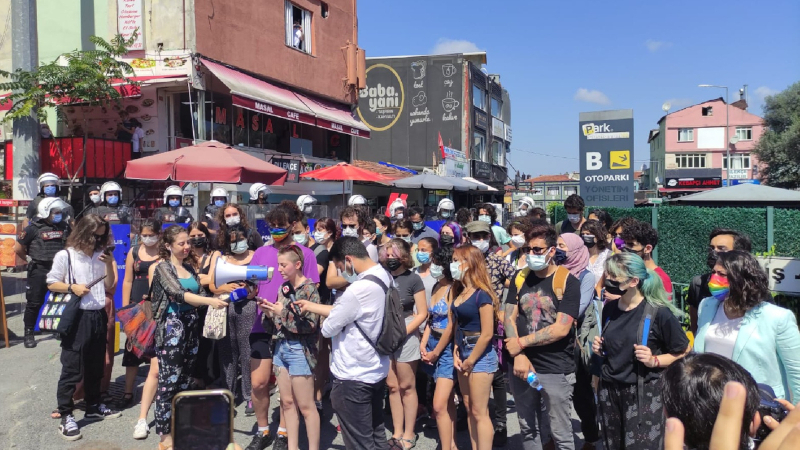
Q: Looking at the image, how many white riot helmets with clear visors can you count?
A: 11